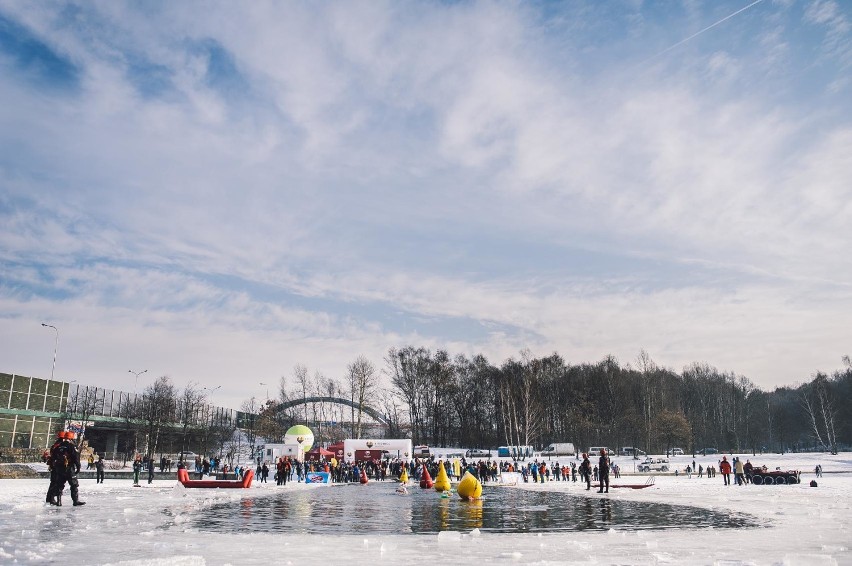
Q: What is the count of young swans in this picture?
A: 0